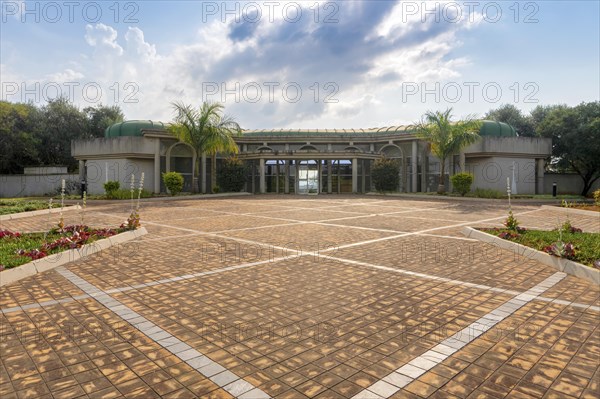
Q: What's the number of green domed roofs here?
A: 2